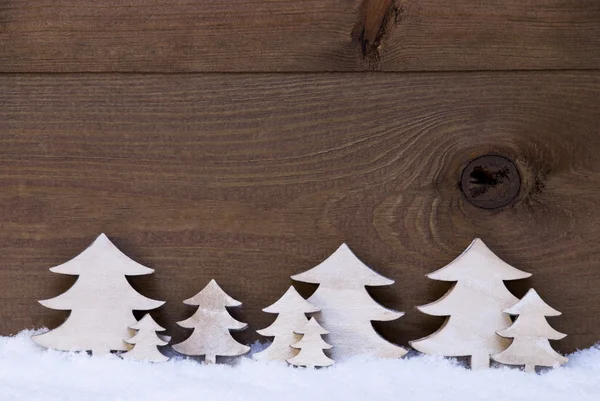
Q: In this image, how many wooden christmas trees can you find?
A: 8